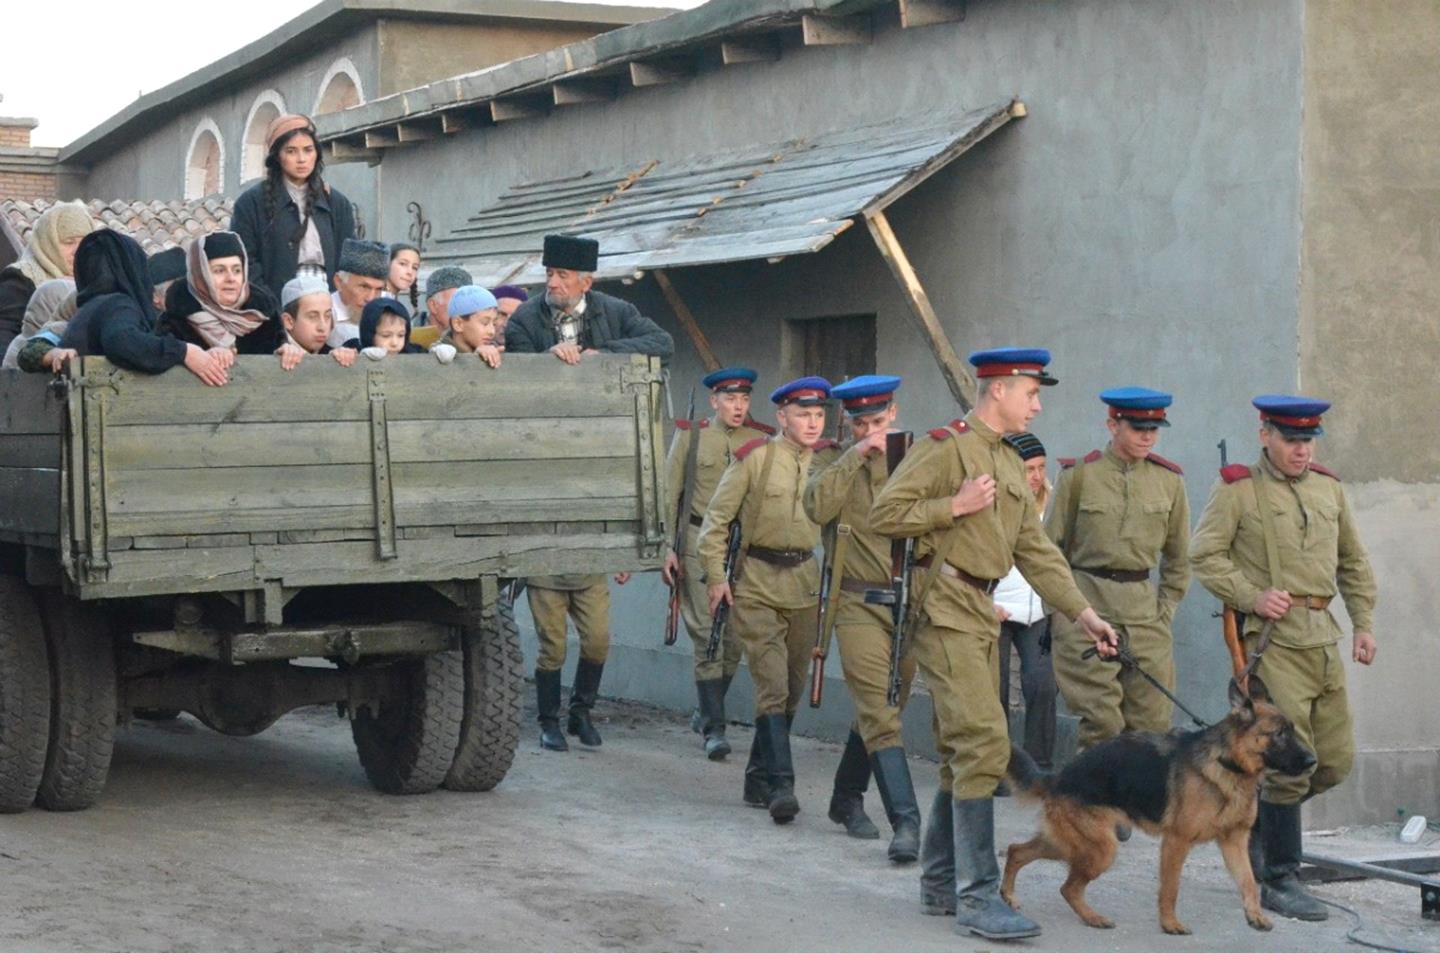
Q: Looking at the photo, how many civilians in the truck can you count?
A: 14